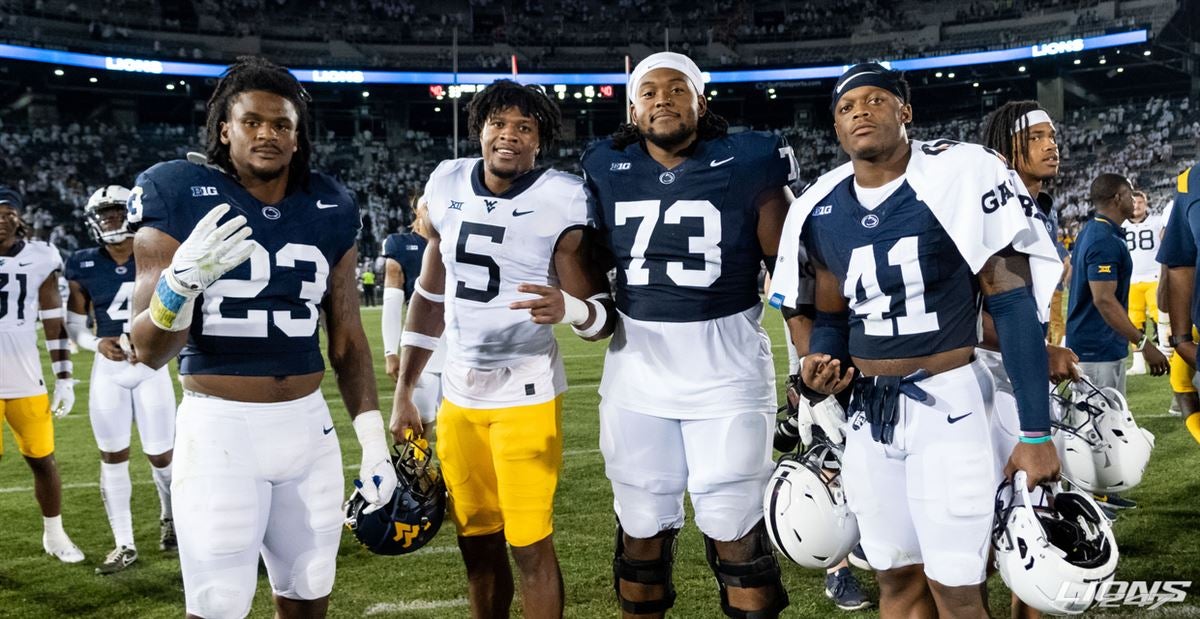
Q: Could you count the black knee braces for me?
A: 2